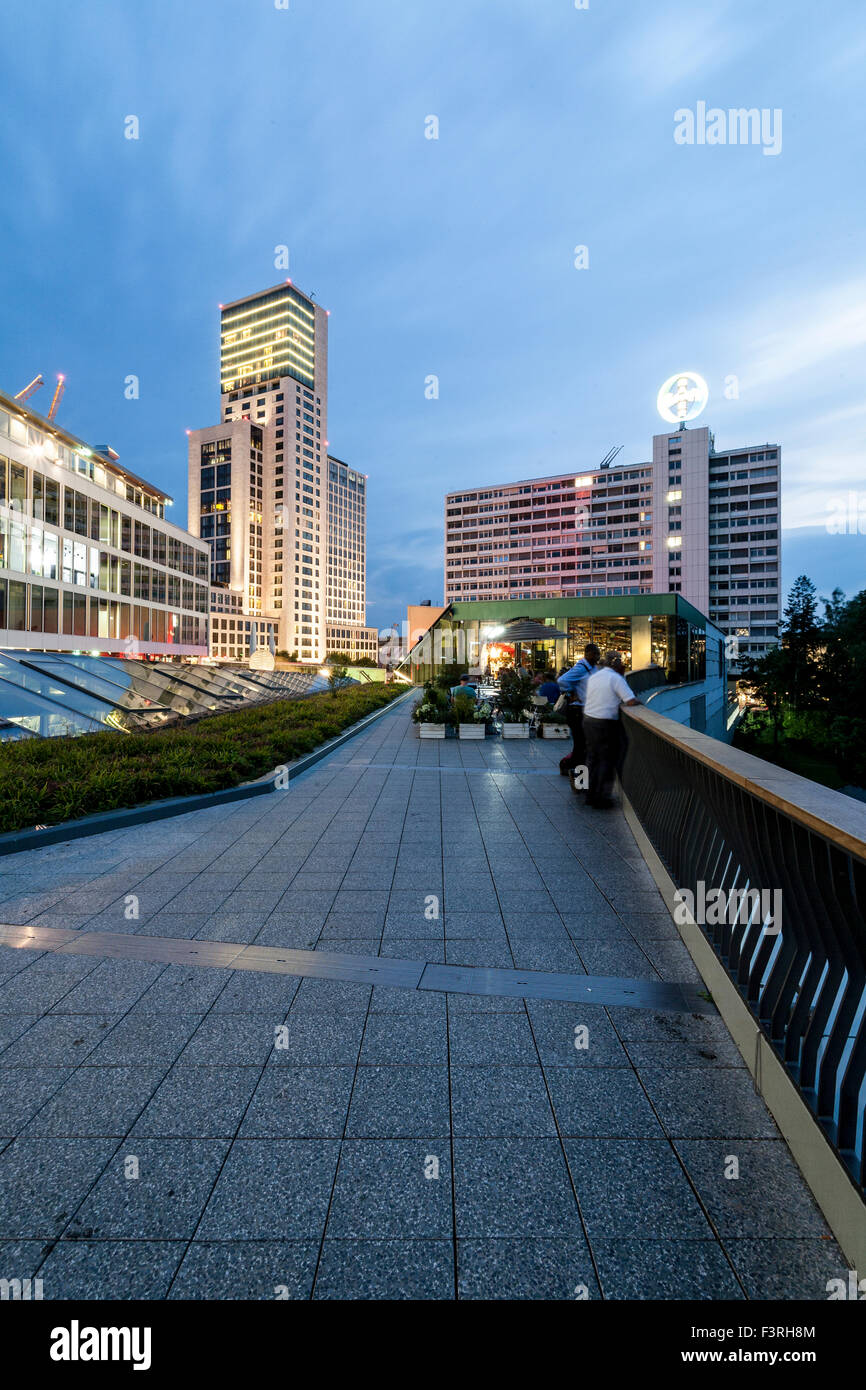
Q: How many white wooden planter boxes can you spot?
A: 4